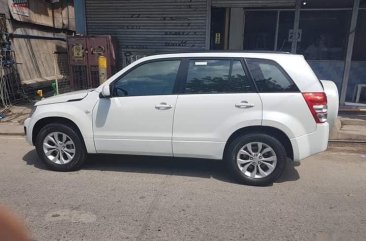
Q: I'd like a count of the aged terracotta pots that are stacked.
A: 0